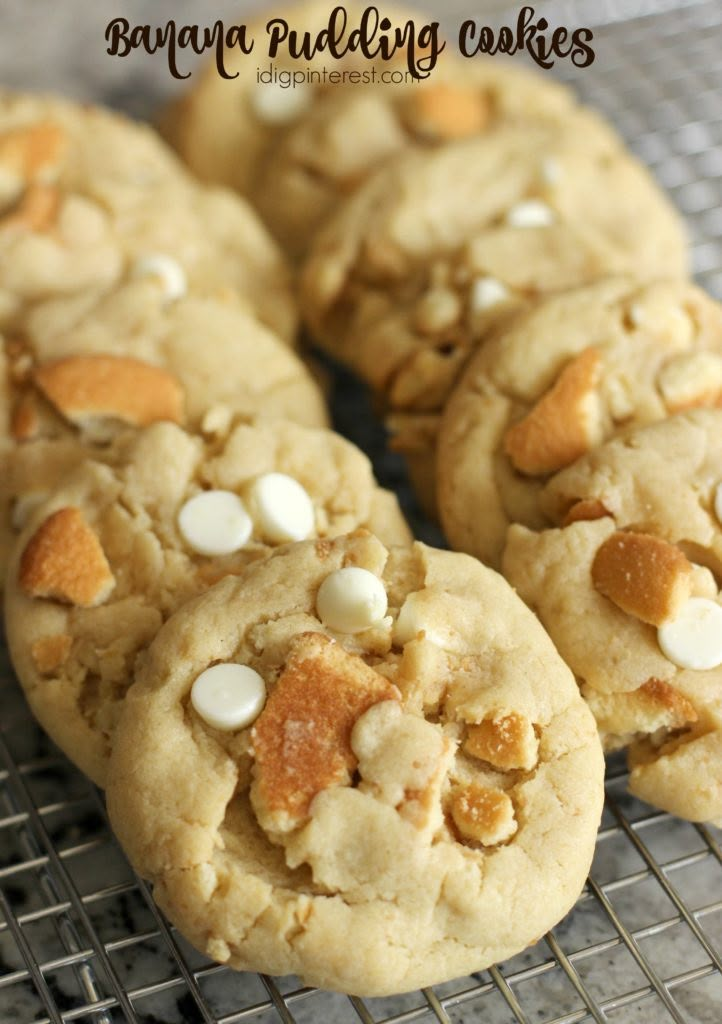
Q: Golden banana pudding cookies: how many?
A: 9